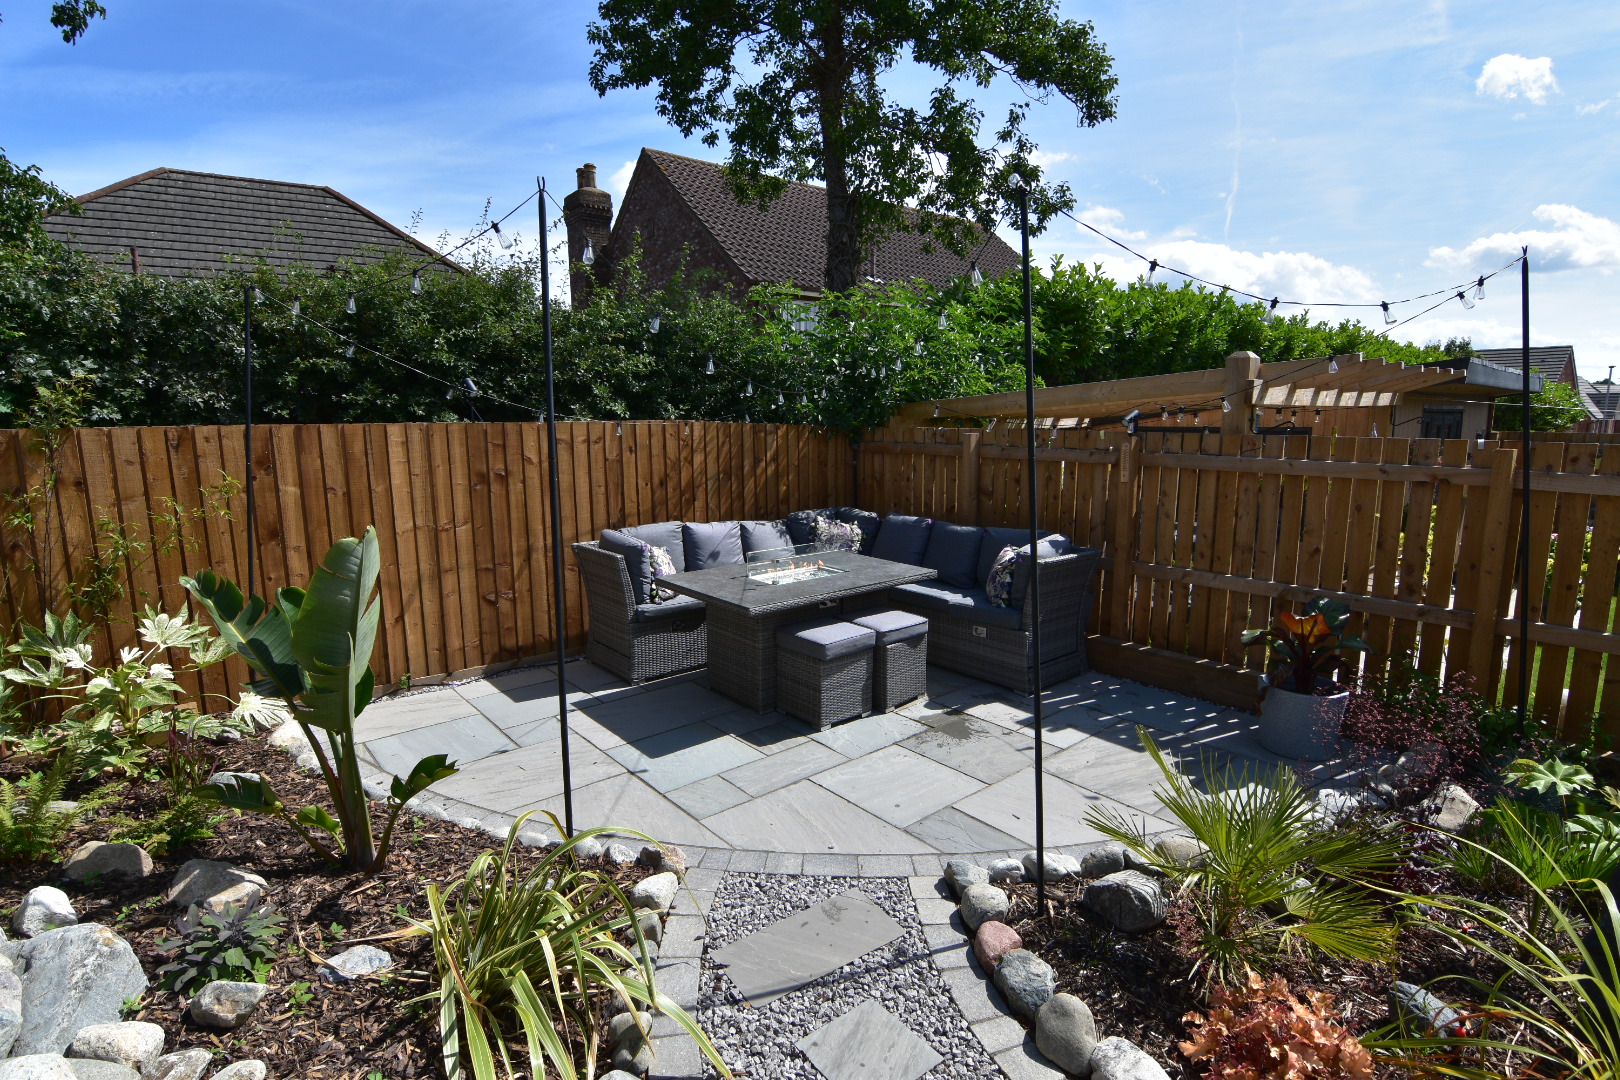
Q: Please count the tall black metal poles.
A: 4